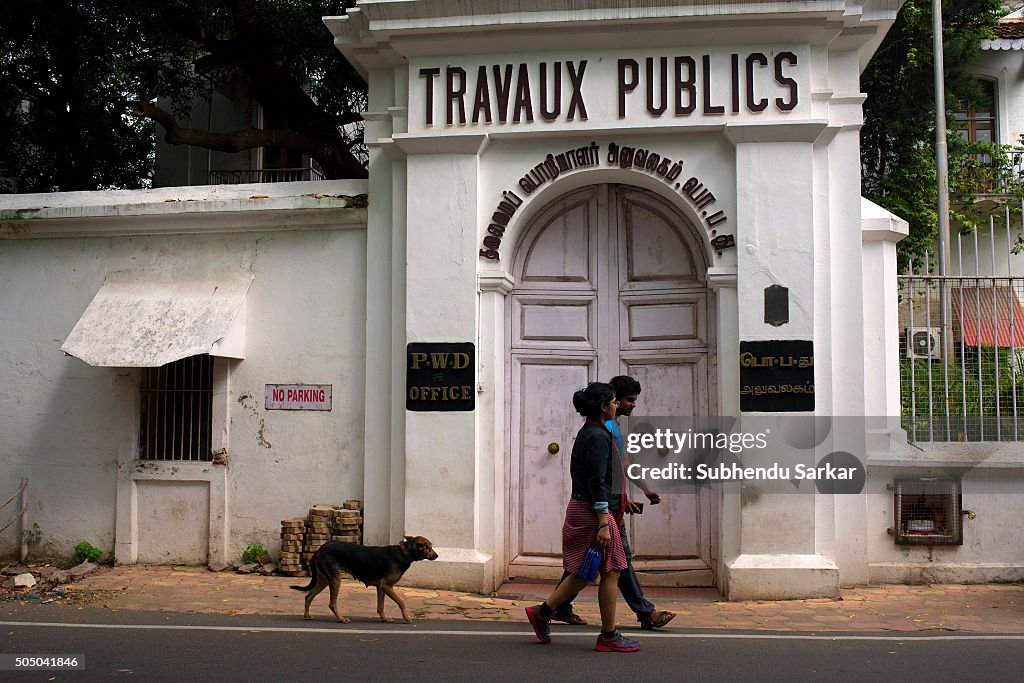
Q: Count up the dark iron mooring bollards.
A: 0